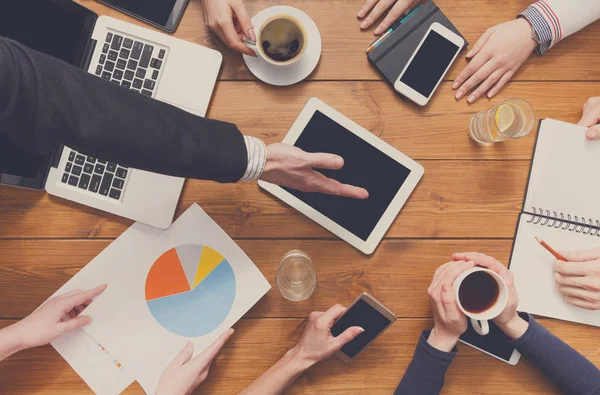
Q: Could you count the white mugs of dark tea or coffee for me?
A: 2